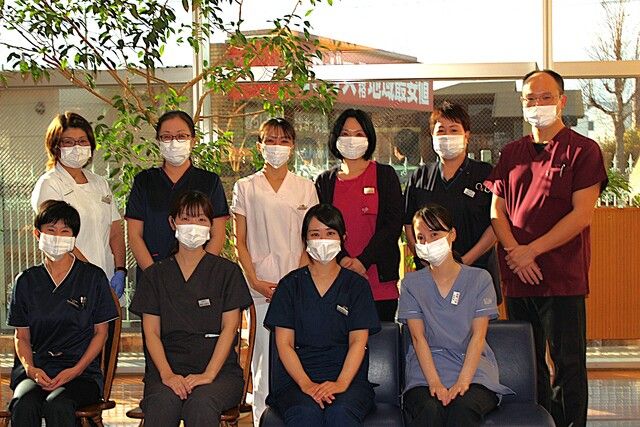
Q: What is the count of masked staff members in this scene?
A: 10